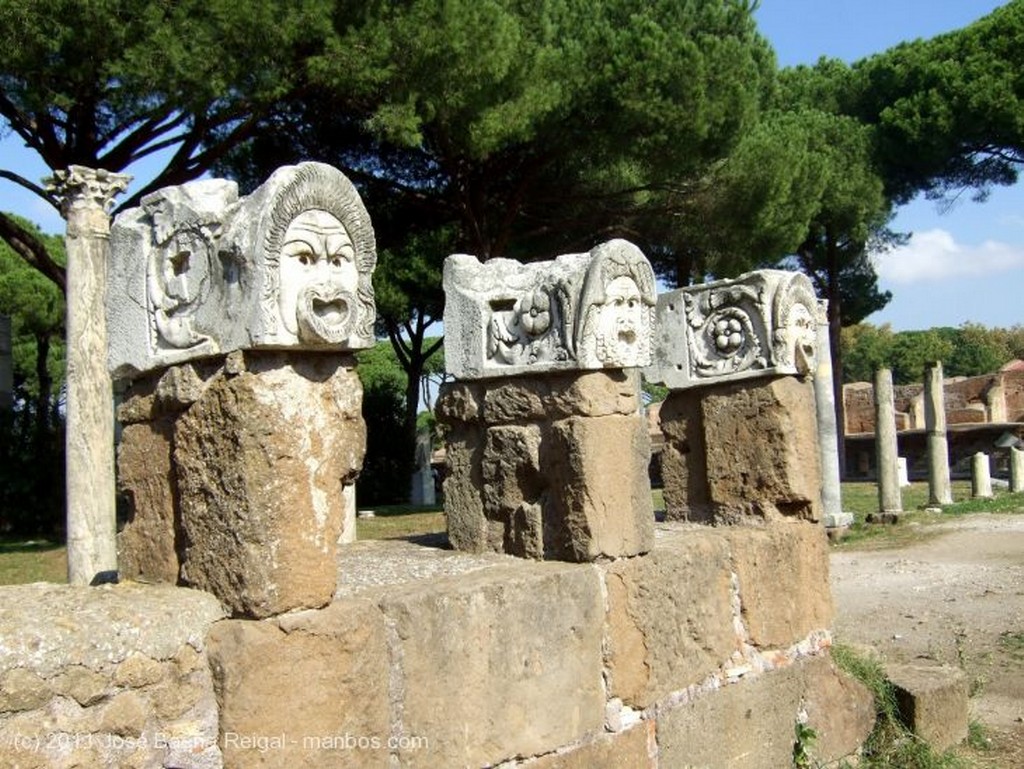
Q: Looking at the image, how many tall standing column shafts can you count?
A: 4